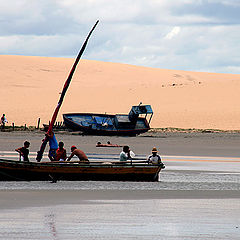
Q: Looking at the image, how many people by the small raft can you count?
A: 2